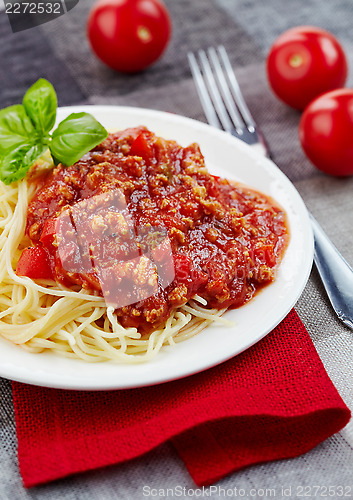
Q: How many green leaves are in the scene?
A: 4